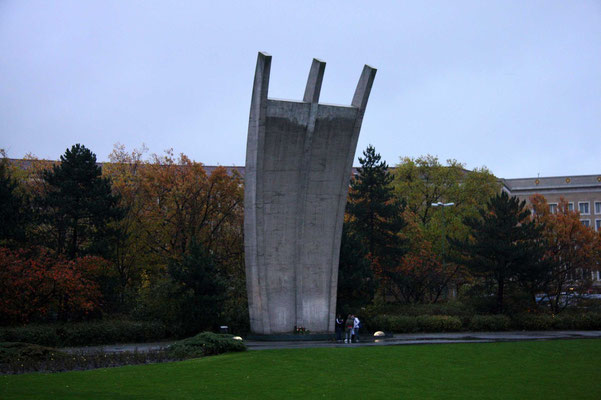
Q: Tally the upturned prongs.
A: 3